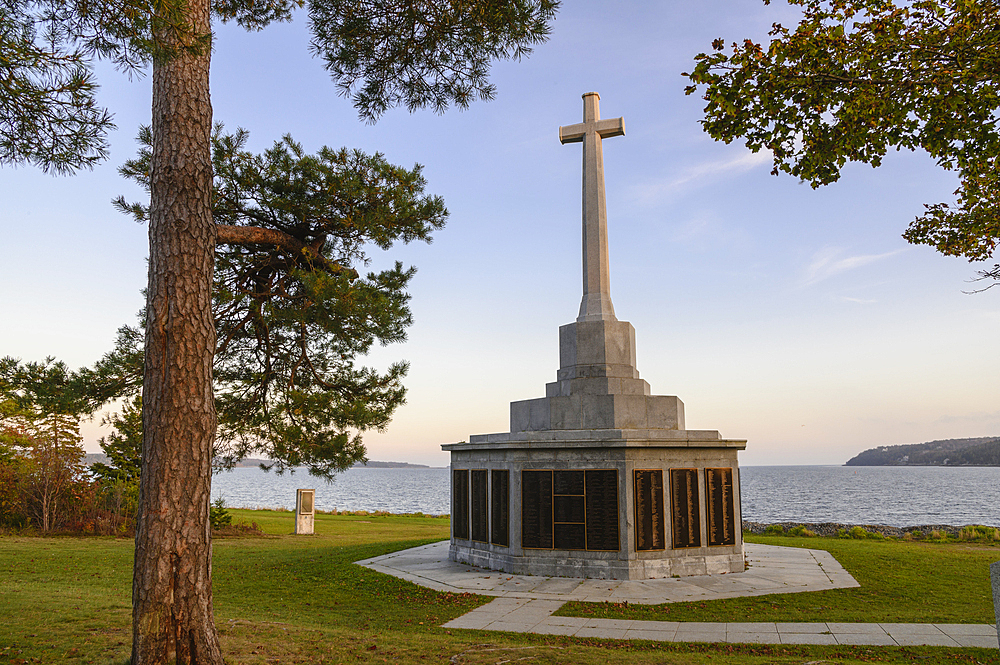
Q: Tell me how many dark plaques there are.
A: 11